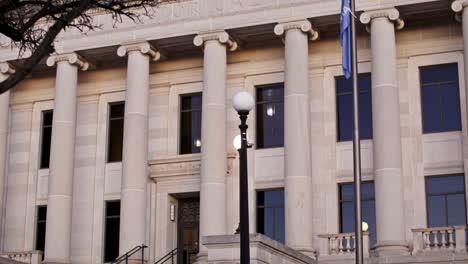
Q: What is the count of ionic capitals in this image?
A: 7